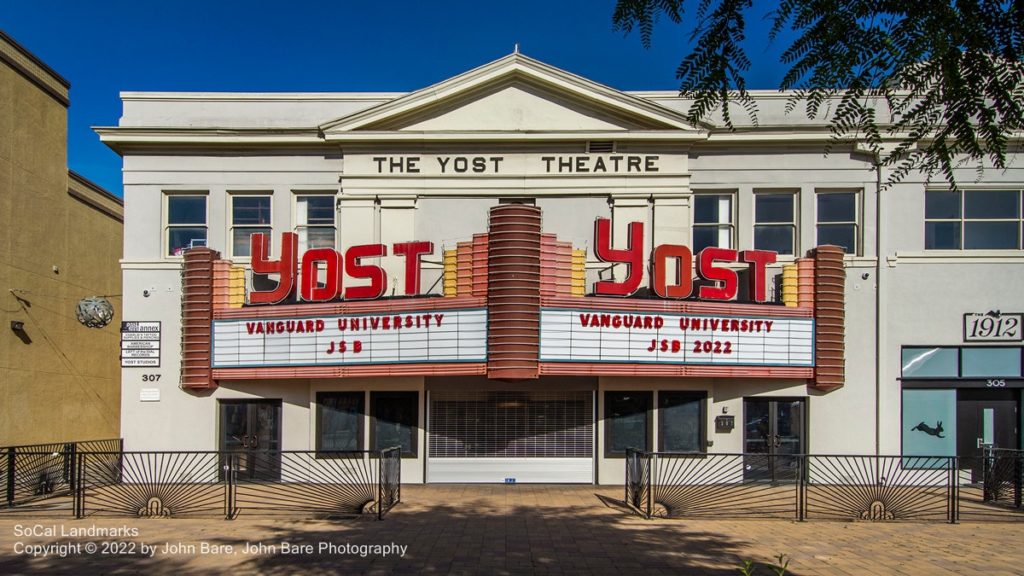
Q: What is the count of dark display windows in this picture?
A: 4